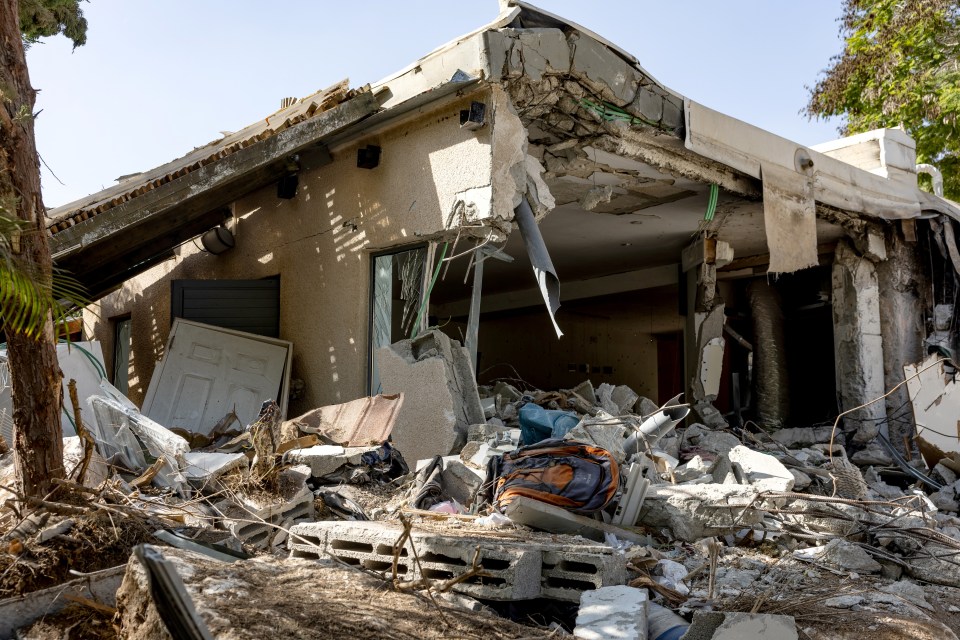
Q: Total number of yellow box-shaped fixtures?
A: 0